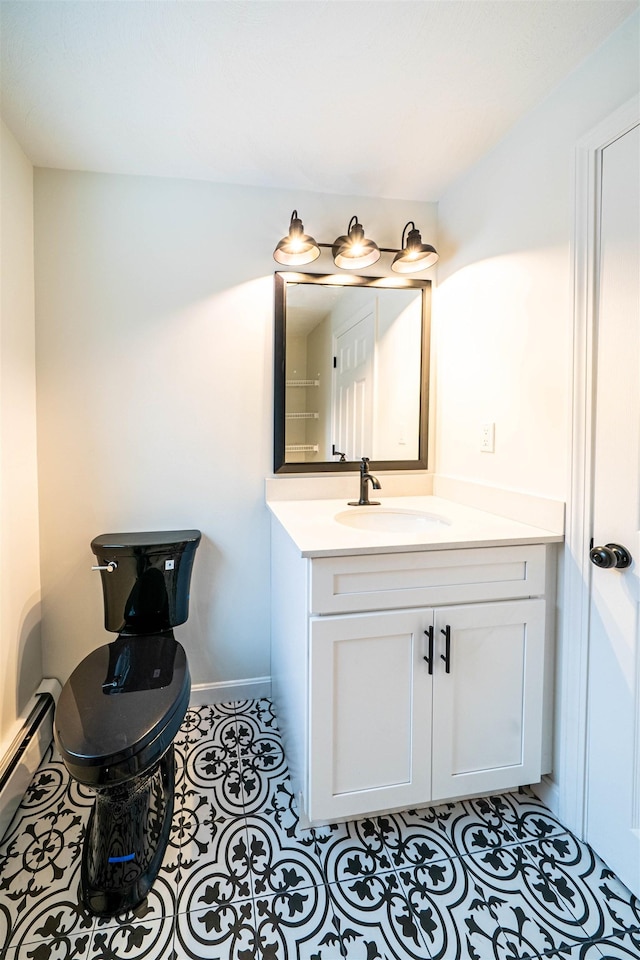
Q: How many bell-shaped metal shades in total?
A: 3